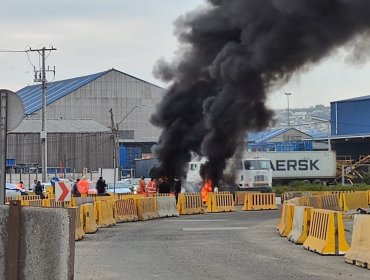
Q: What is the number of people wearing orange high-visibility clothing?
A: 4